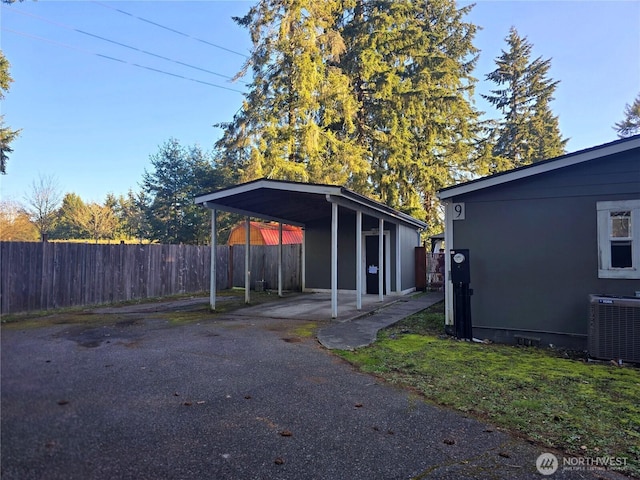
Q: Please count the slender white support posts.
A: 6